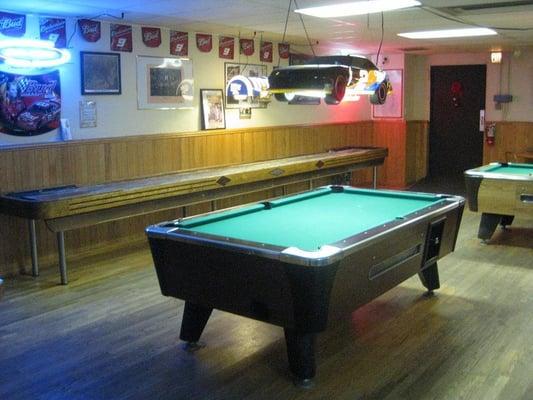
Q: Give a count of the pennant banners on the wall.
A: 11